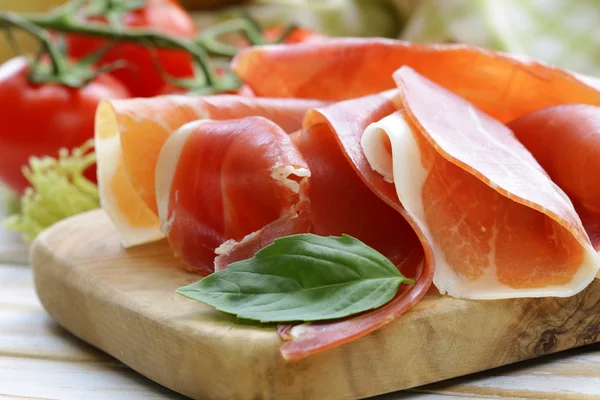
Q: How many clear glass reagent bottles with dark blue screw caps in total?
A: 0